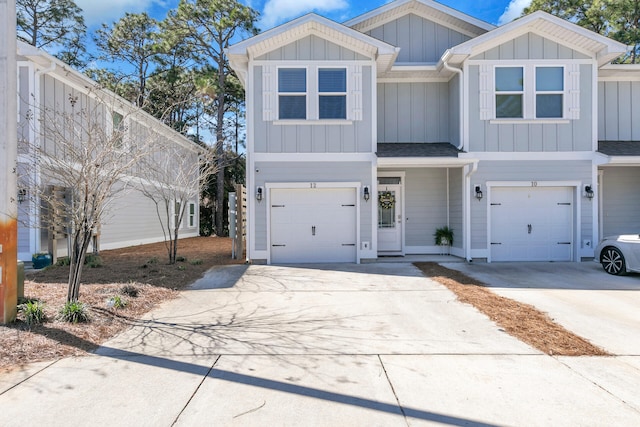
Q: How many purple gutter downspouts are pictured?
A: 0